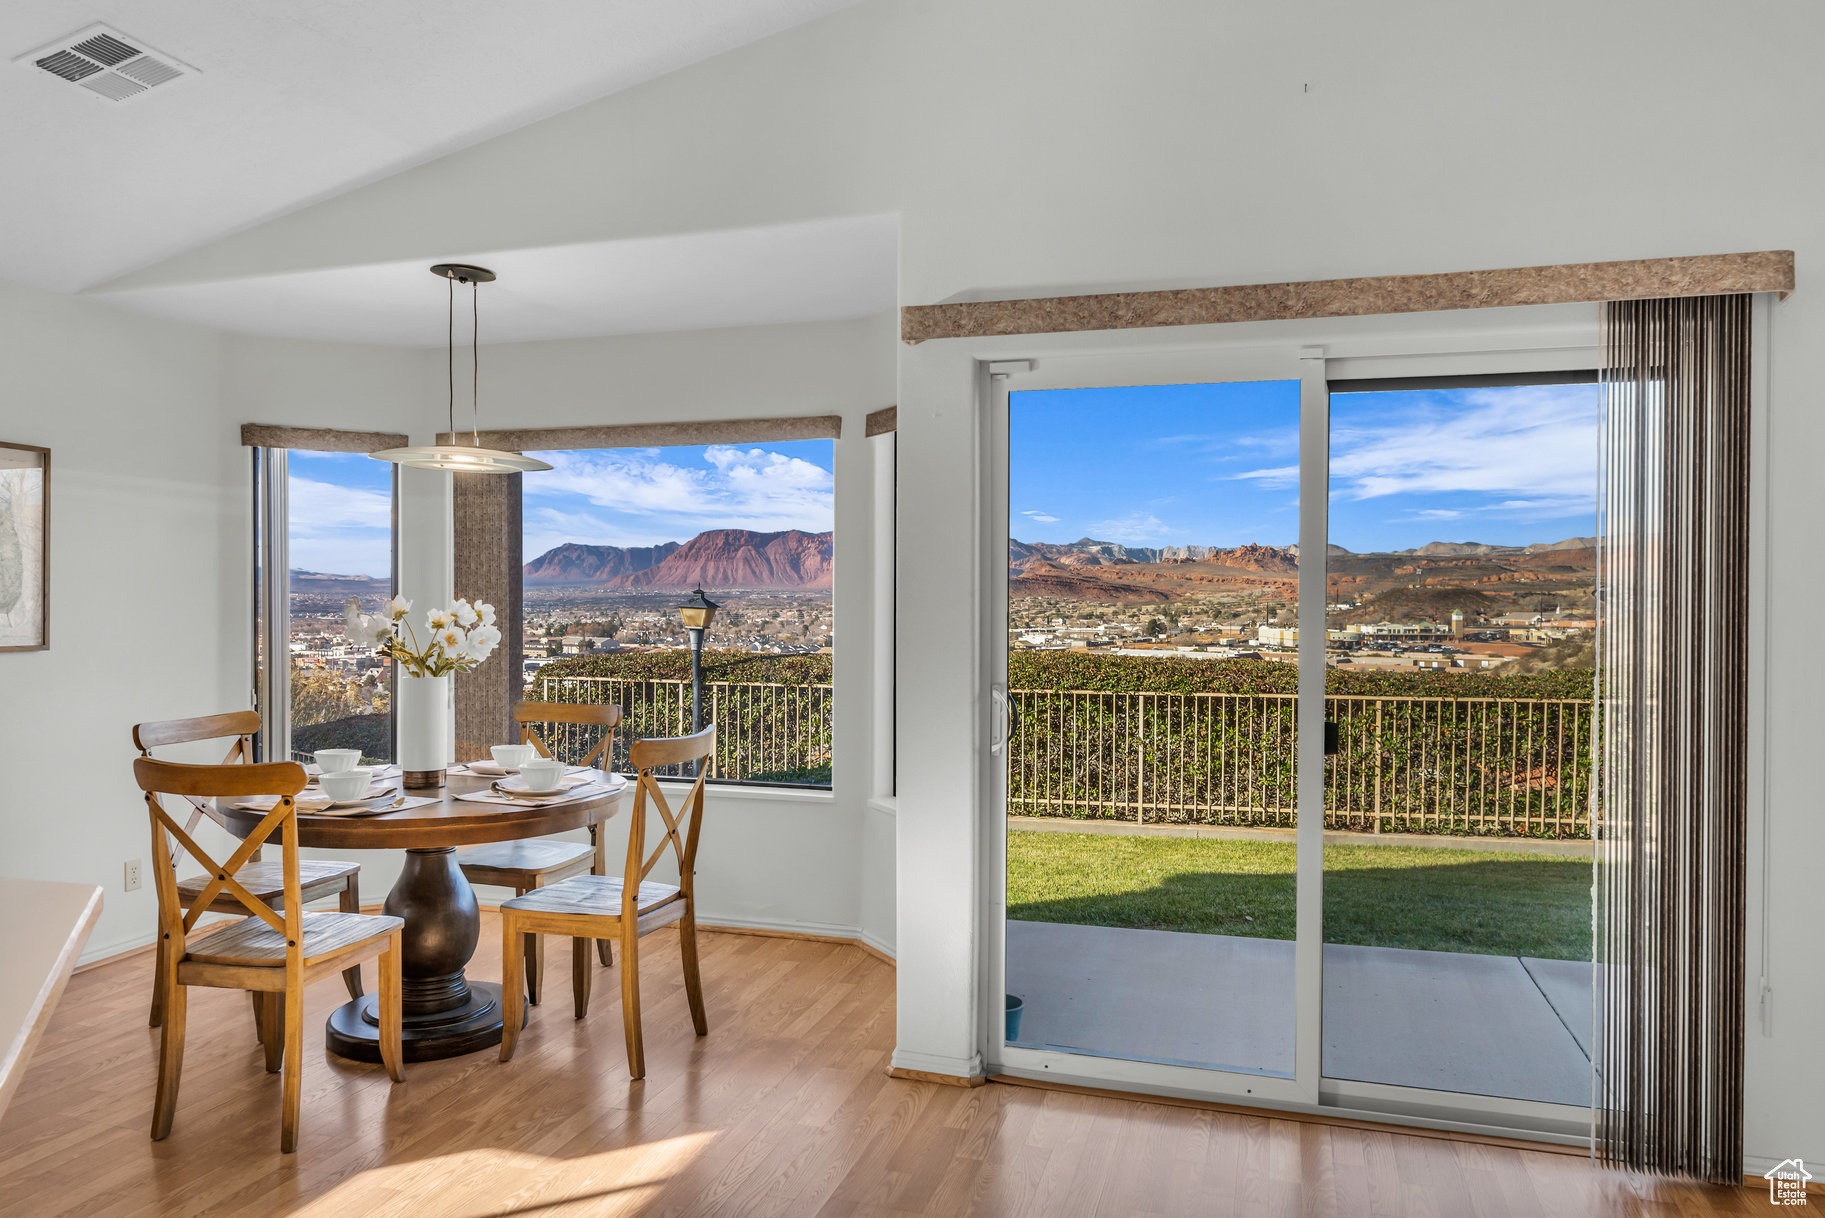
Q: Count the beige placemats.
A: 4